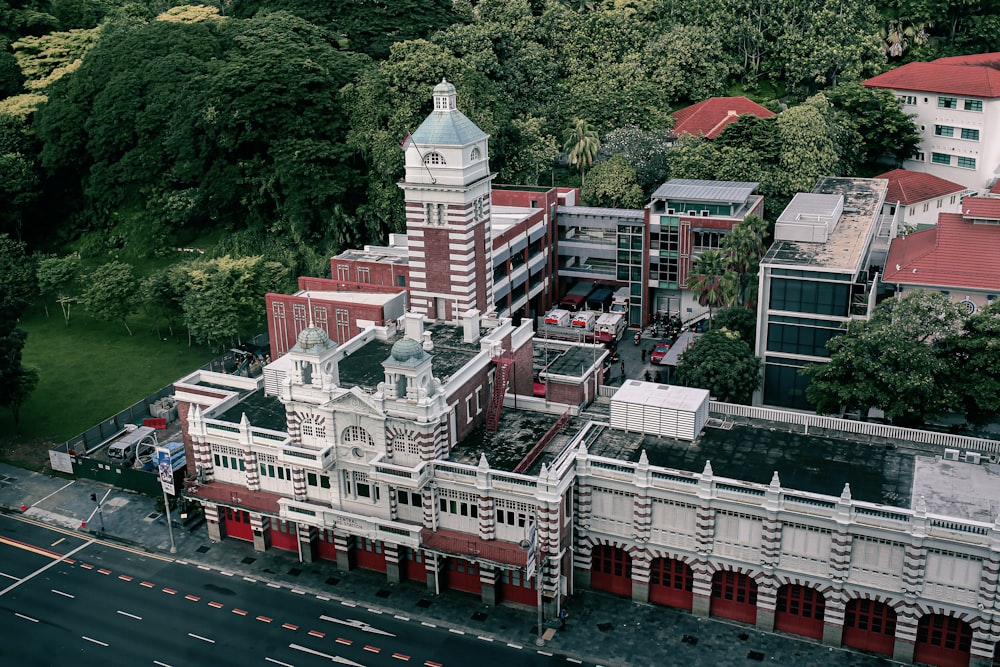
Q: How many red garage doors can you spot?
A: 13